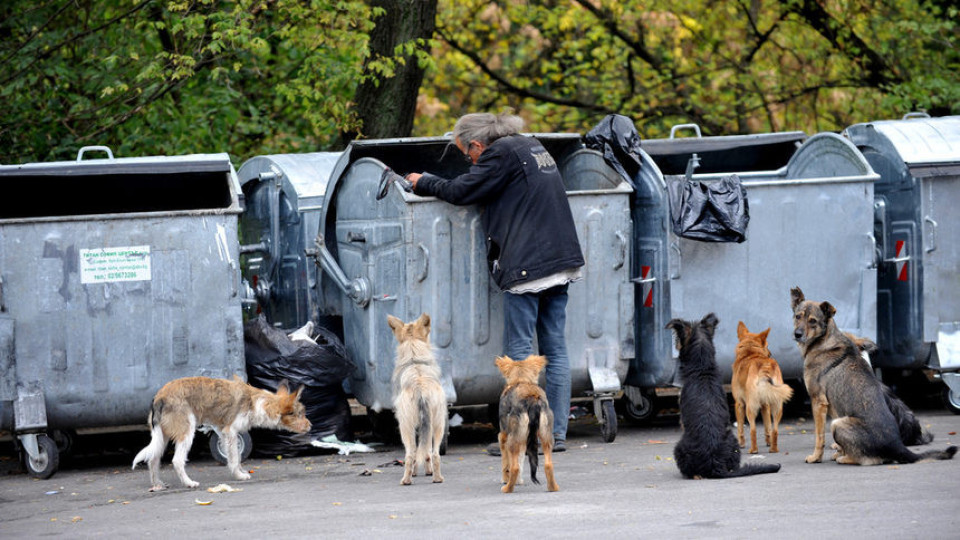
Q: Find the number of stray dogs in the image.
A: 7